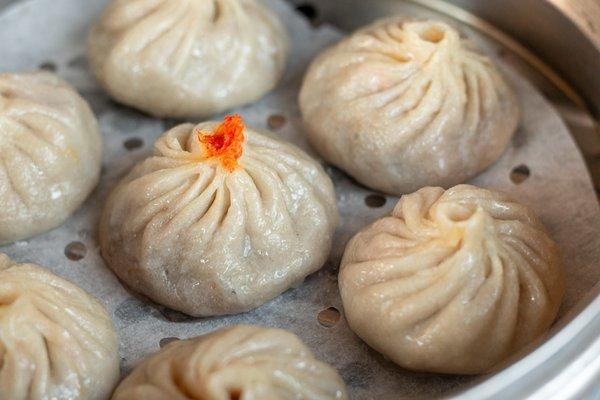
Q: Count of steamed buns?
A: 7